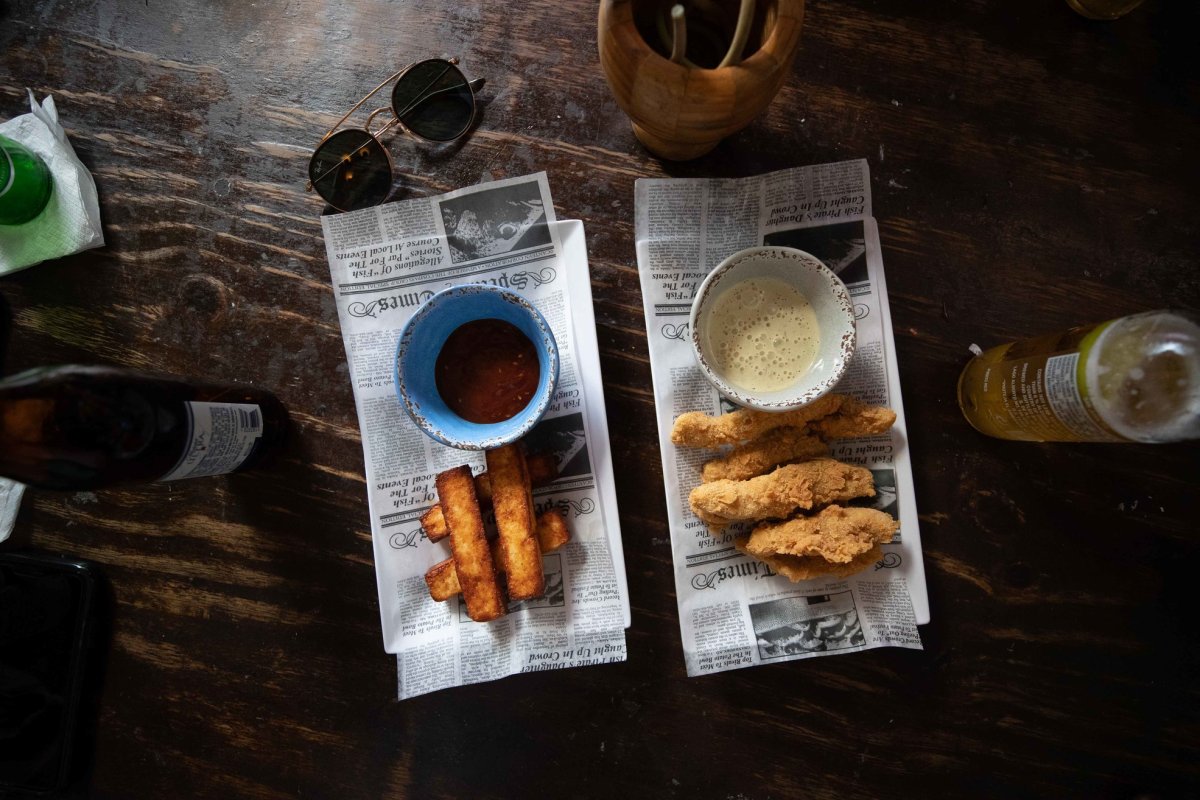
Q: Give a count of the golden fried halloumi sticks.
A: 4